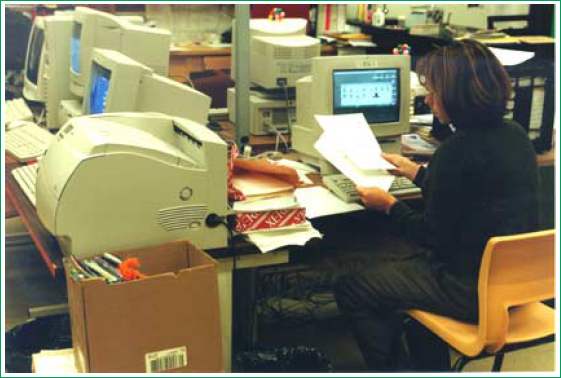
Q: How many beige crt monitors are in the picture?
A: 5